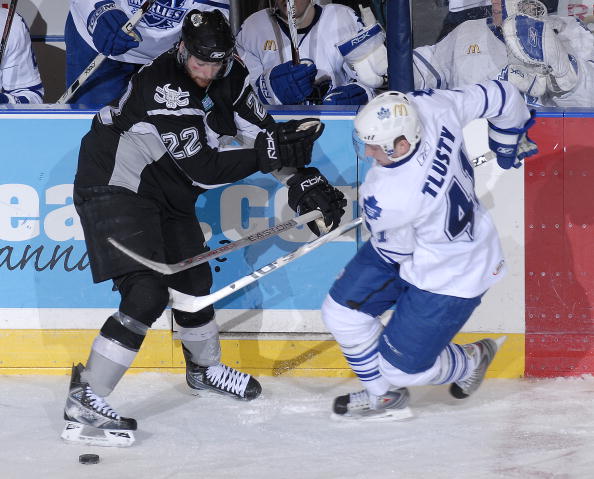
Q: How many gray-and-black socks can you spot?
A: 2